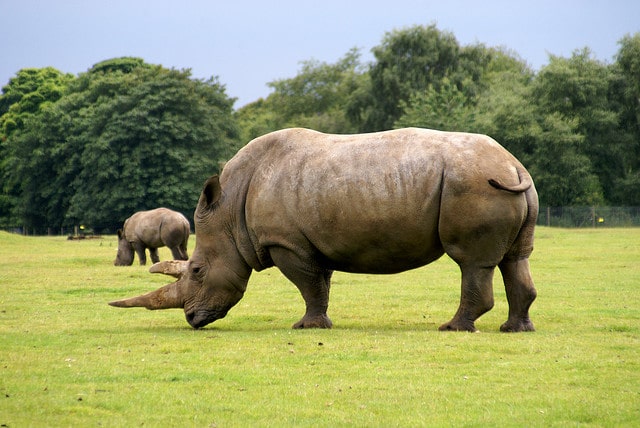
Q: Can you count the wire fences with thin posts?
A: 1